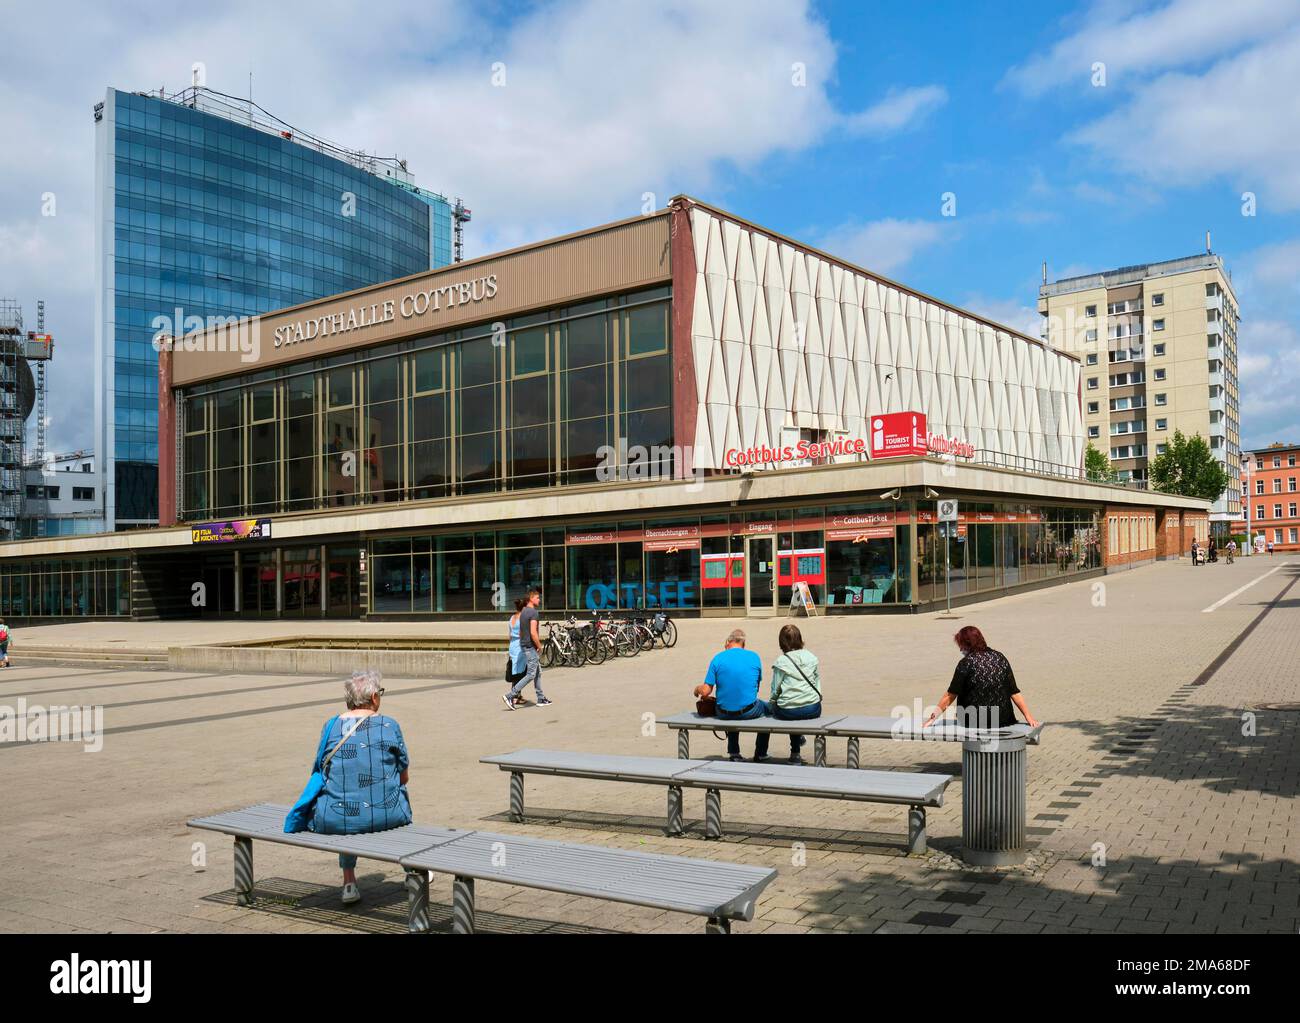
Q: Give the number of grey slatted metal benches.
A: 3